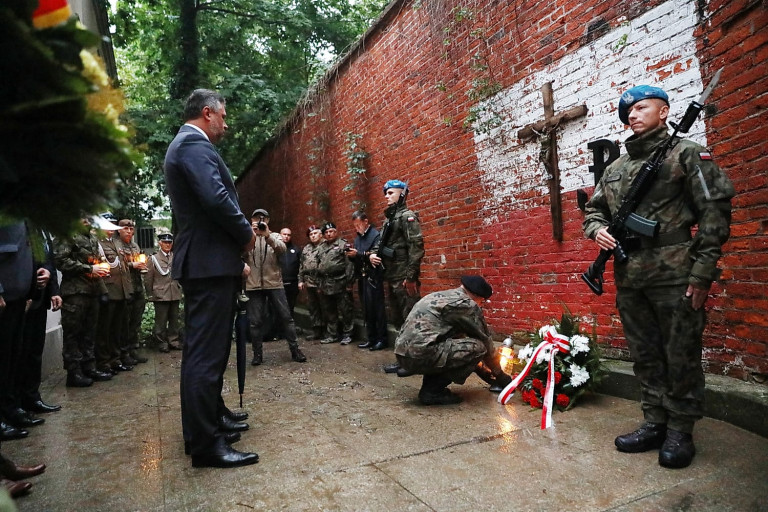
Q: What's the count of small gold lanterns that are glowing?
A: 3